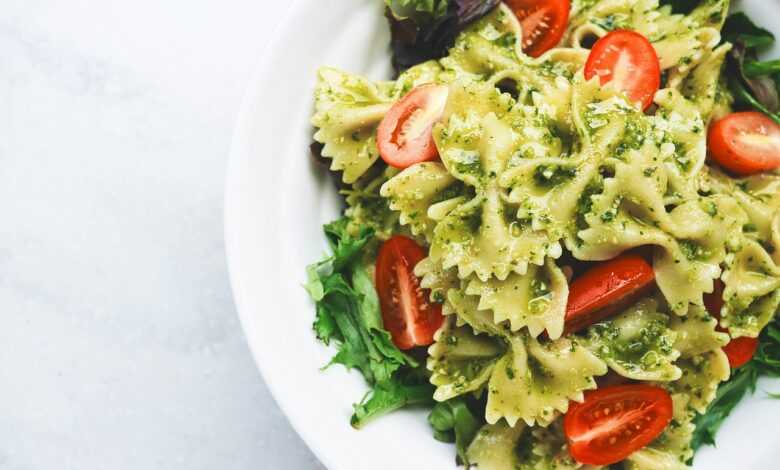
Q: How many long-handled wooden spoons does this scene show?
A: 0